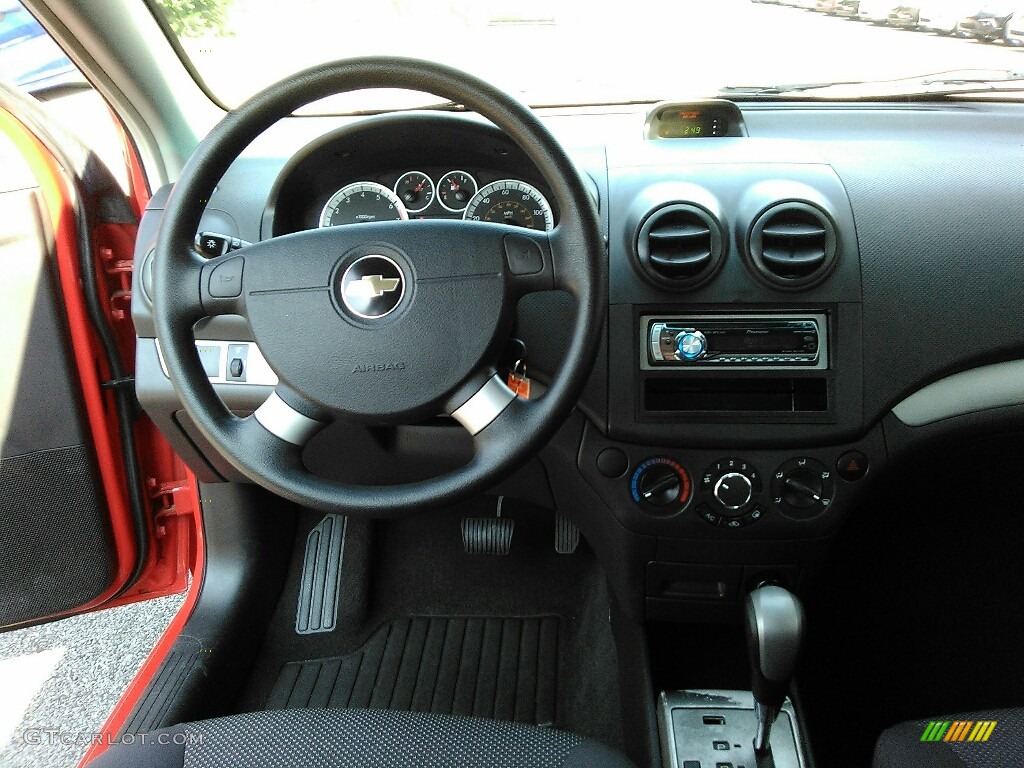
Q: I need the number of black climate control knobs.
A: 3